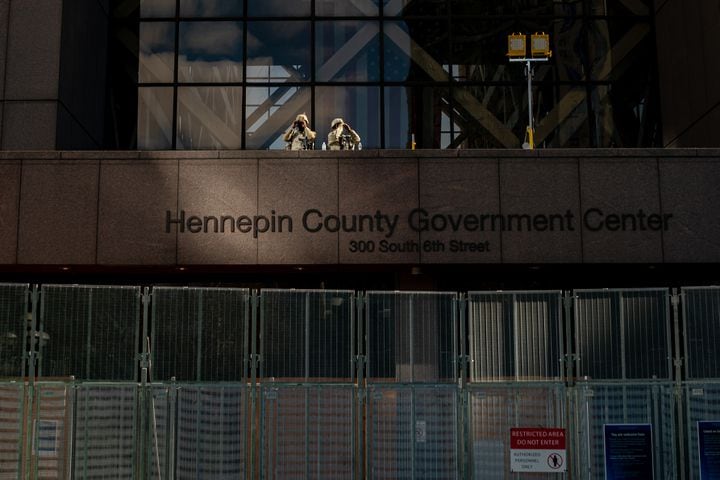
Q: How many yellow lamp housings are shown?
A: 2